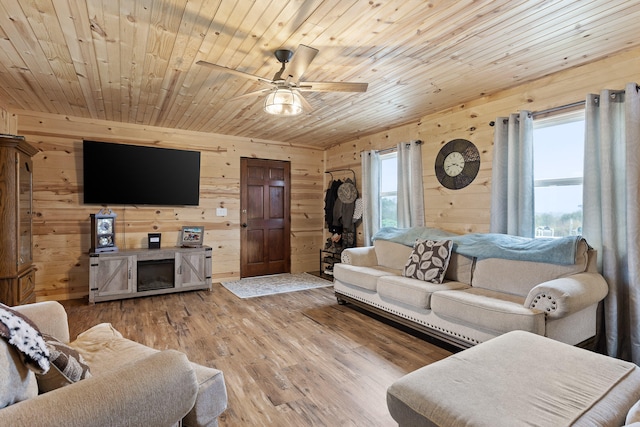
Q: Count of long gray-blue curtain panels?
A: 4